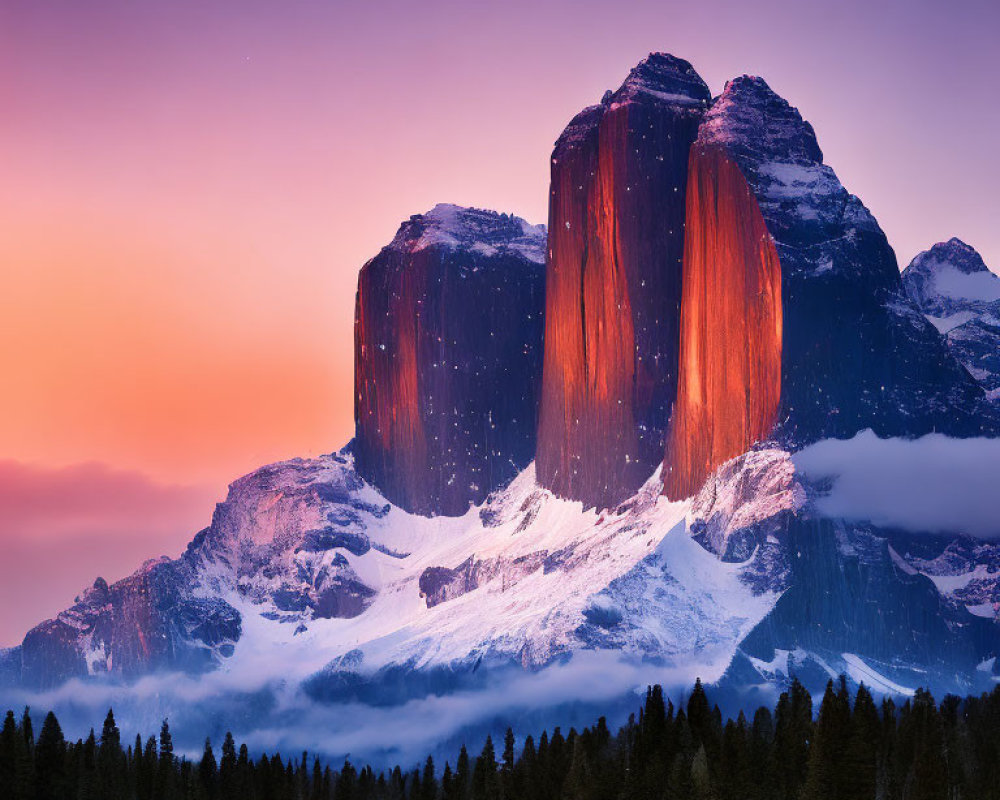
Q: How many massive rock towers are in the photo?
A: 3